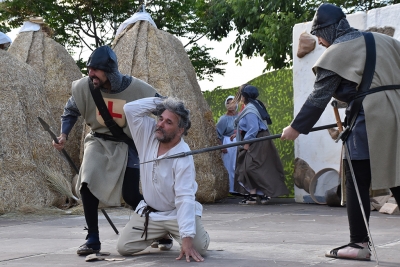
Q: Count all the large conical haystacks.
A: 3